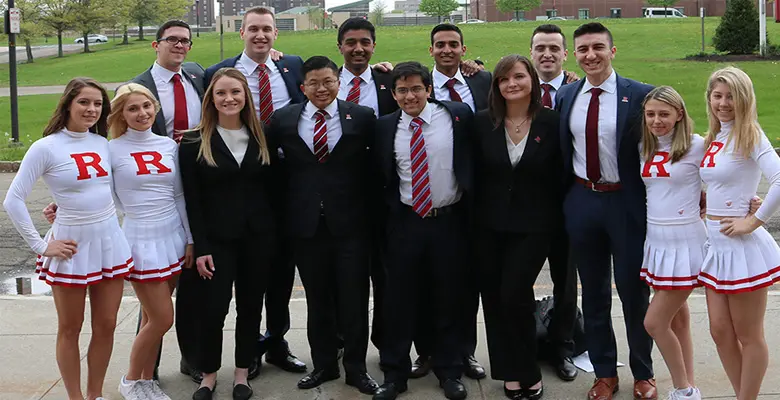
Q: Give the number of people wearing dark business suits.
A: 10